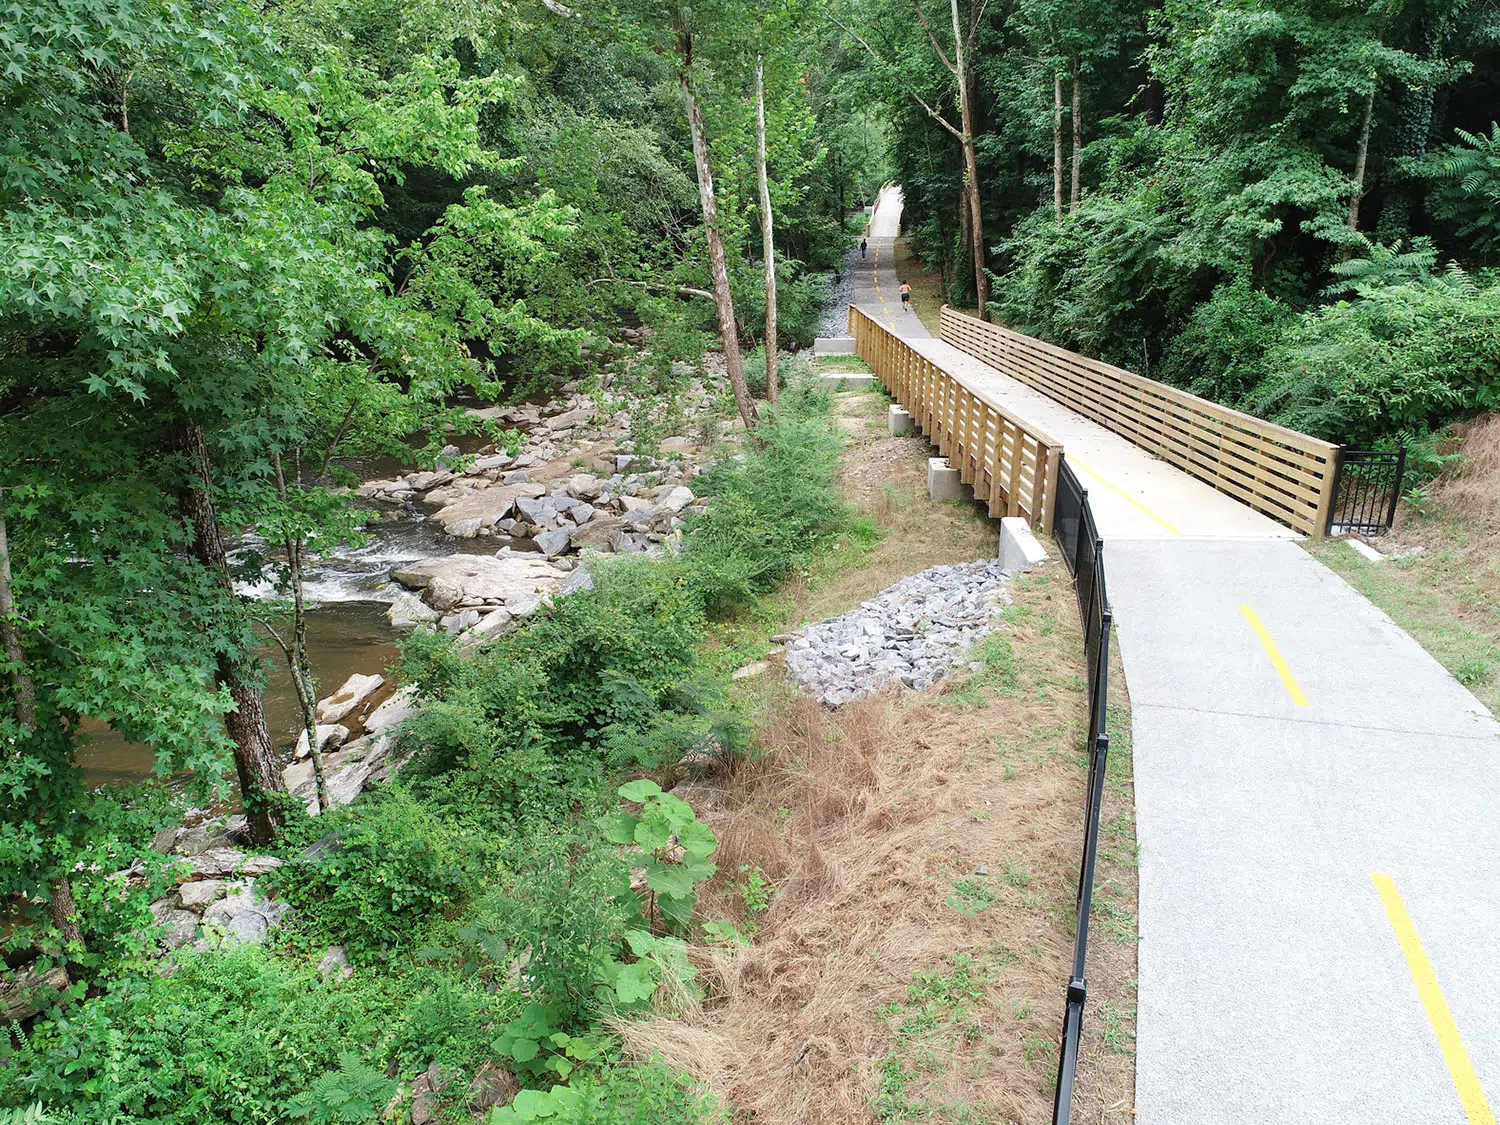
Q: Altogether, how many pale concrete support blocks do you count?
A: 5